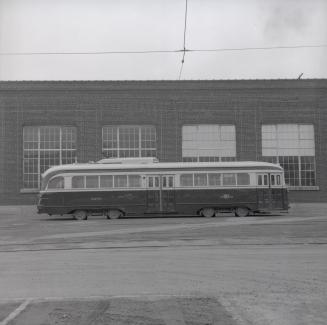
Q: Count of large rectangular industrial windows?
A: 4